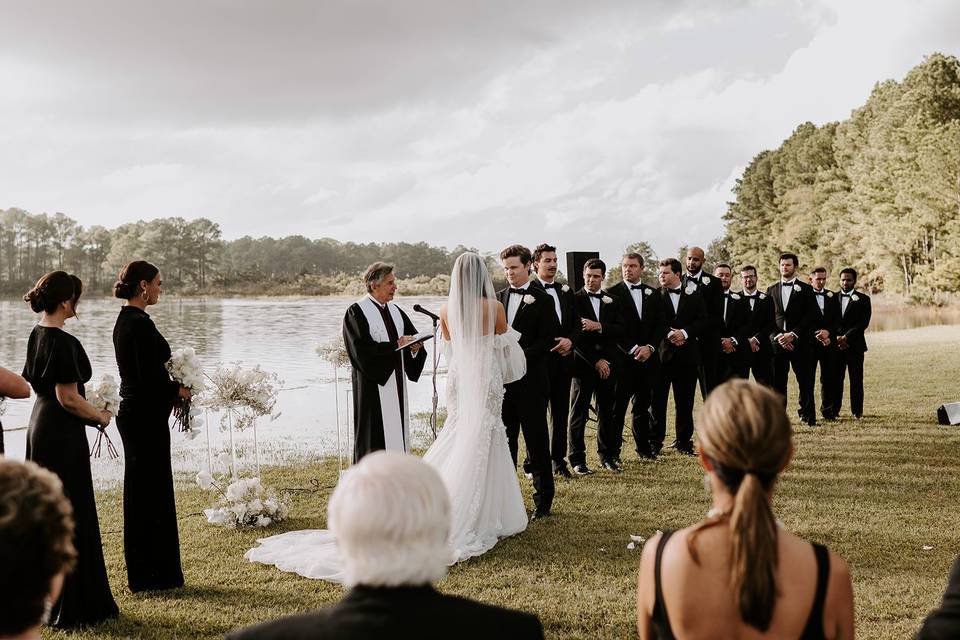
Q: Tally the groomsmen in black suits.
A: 10